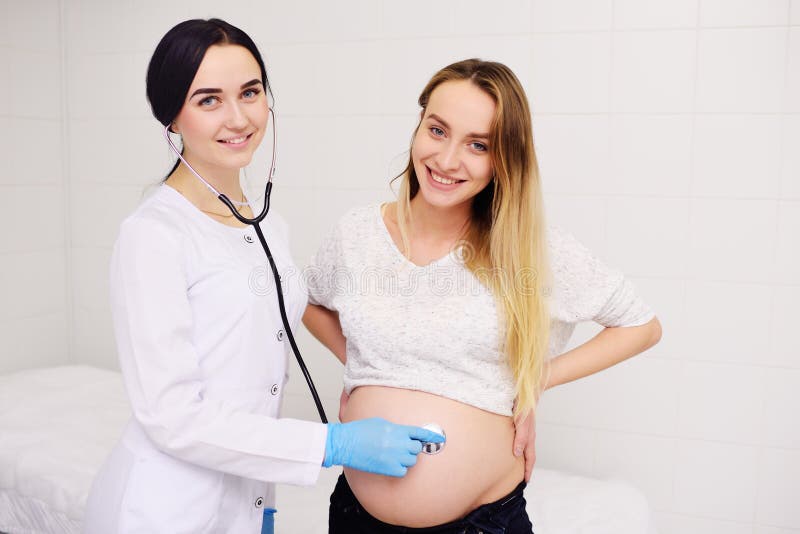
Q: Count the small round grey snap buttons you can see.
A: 4